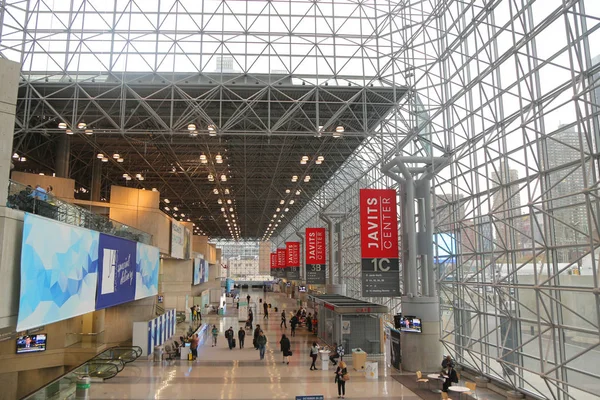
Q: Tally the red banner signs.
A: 5